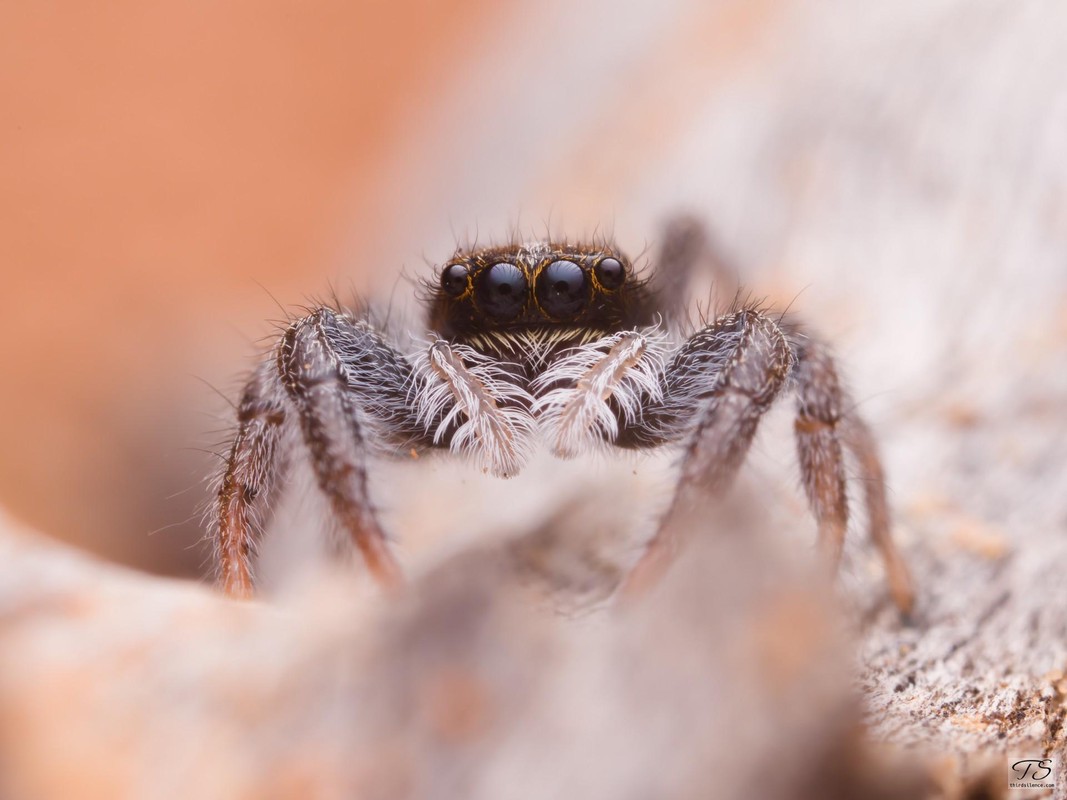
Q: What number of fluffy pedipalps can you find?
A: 2